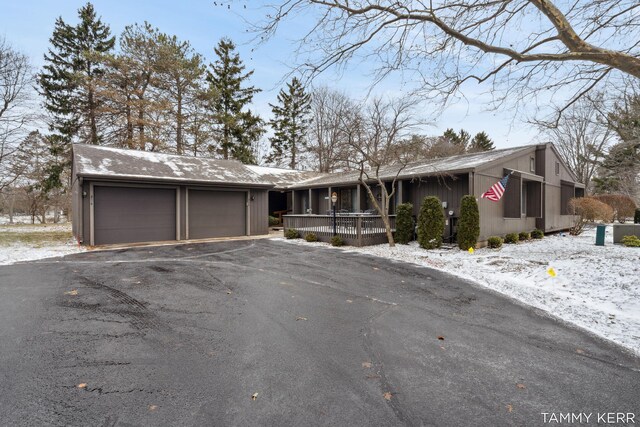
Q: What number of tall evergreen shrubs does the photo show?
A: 3